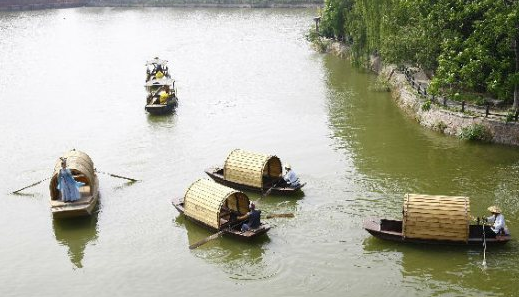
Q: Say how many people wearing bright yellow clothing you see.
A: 2